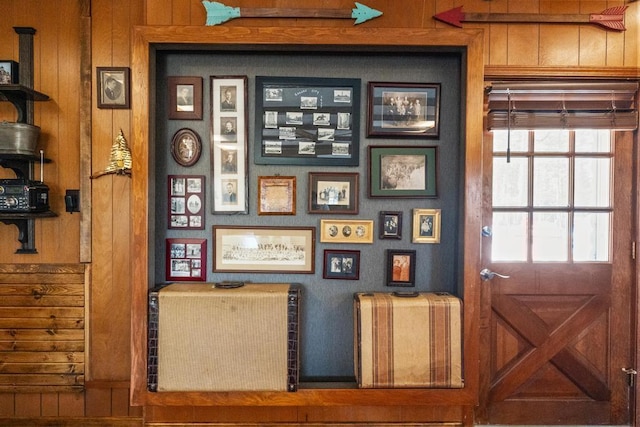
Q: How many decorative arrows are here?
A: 2